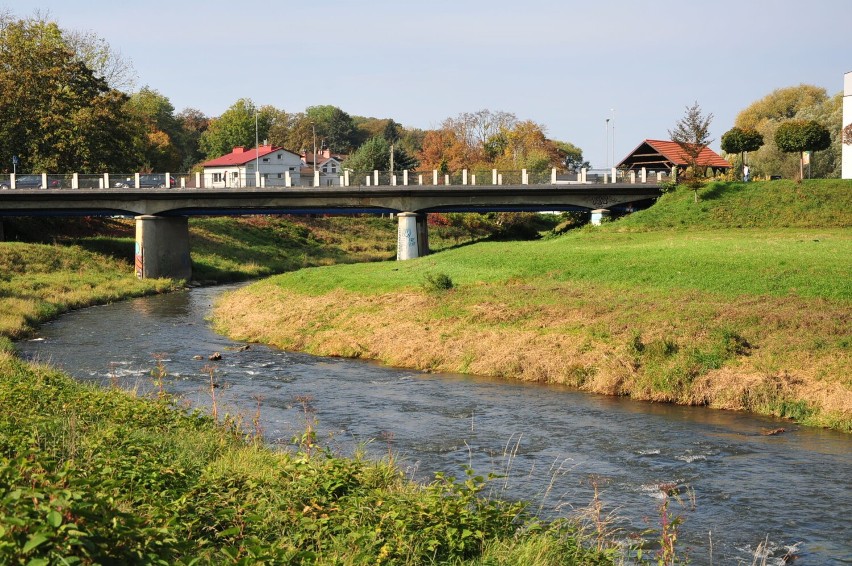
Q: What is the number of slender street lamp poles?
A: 4